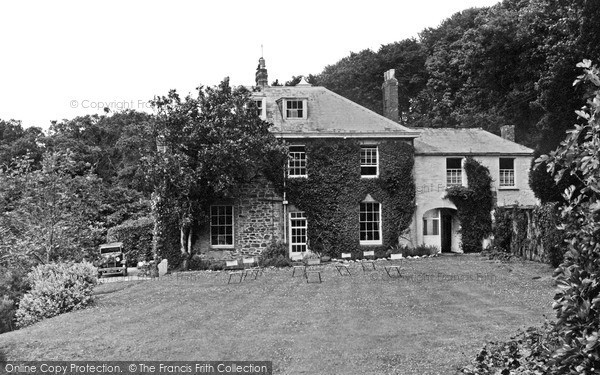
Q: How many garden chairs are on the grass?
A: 7